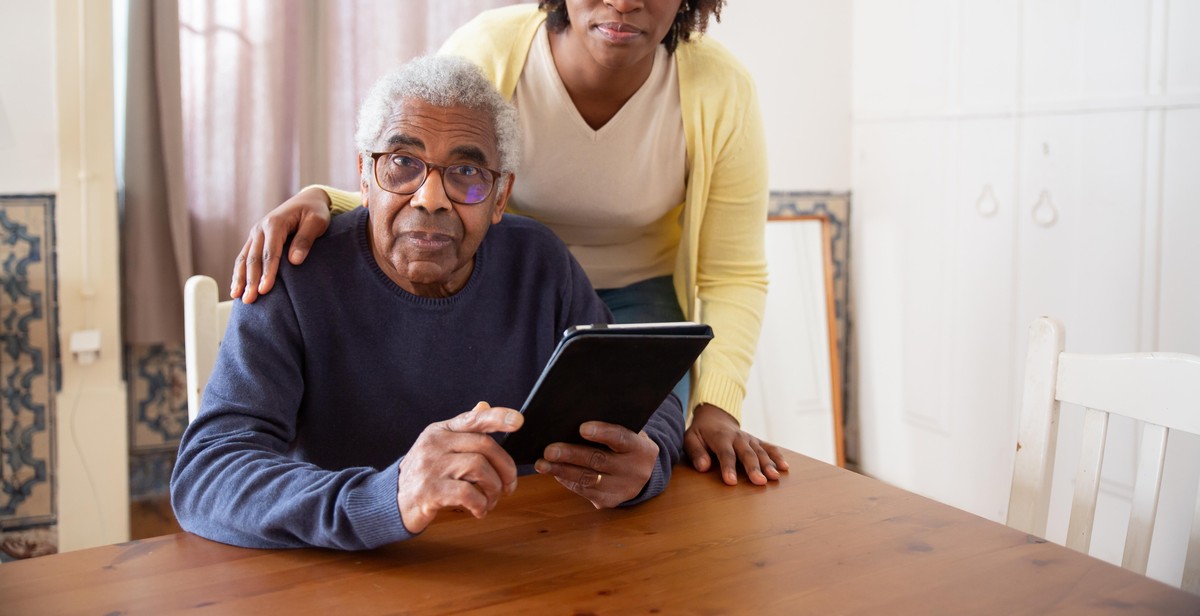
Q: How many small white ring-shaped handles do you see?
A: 2